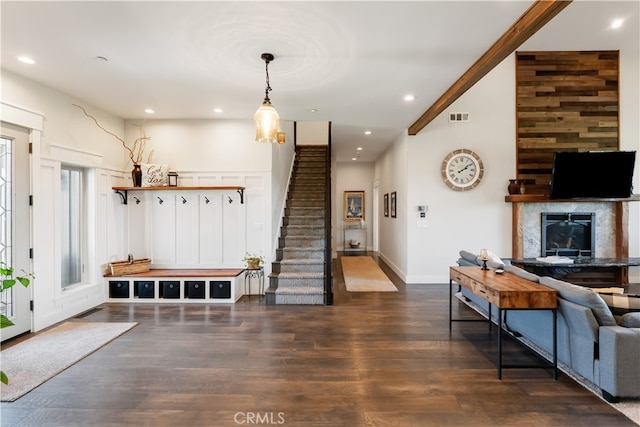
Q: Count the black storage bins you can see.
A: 5